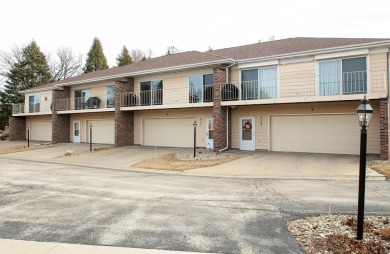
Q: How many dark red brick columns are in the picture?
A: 5